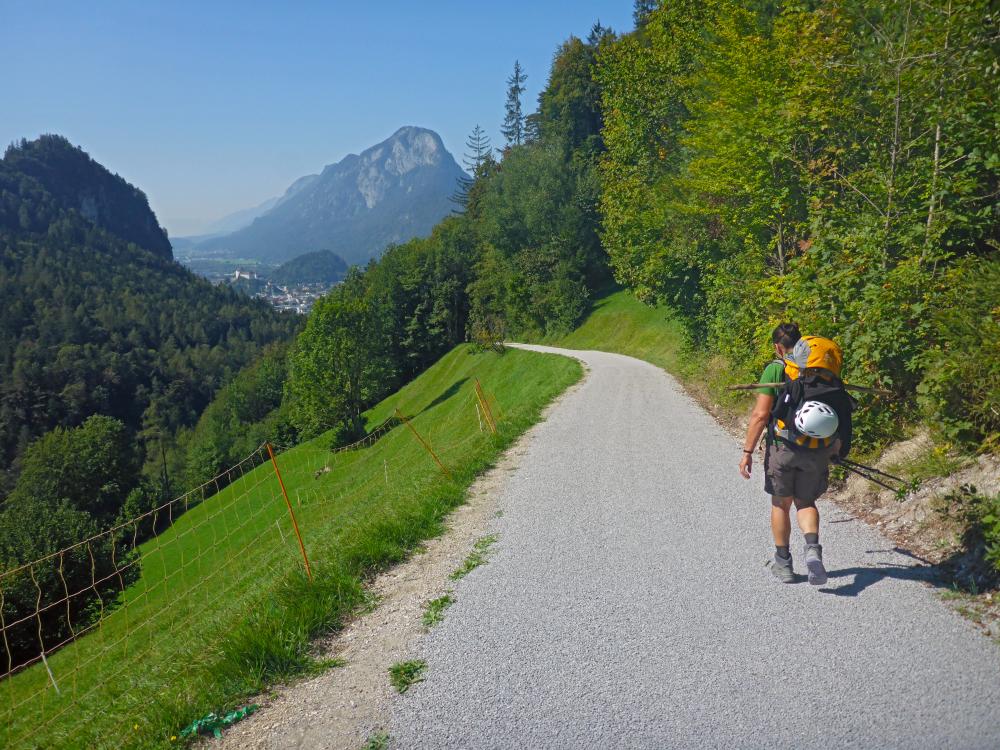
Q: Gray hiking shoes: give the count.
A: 2